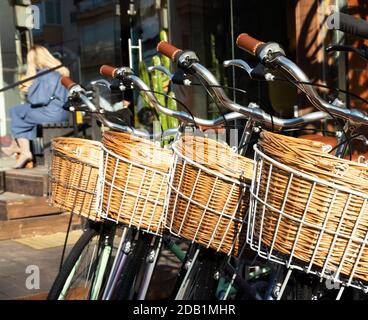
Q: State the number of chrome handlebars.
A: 4